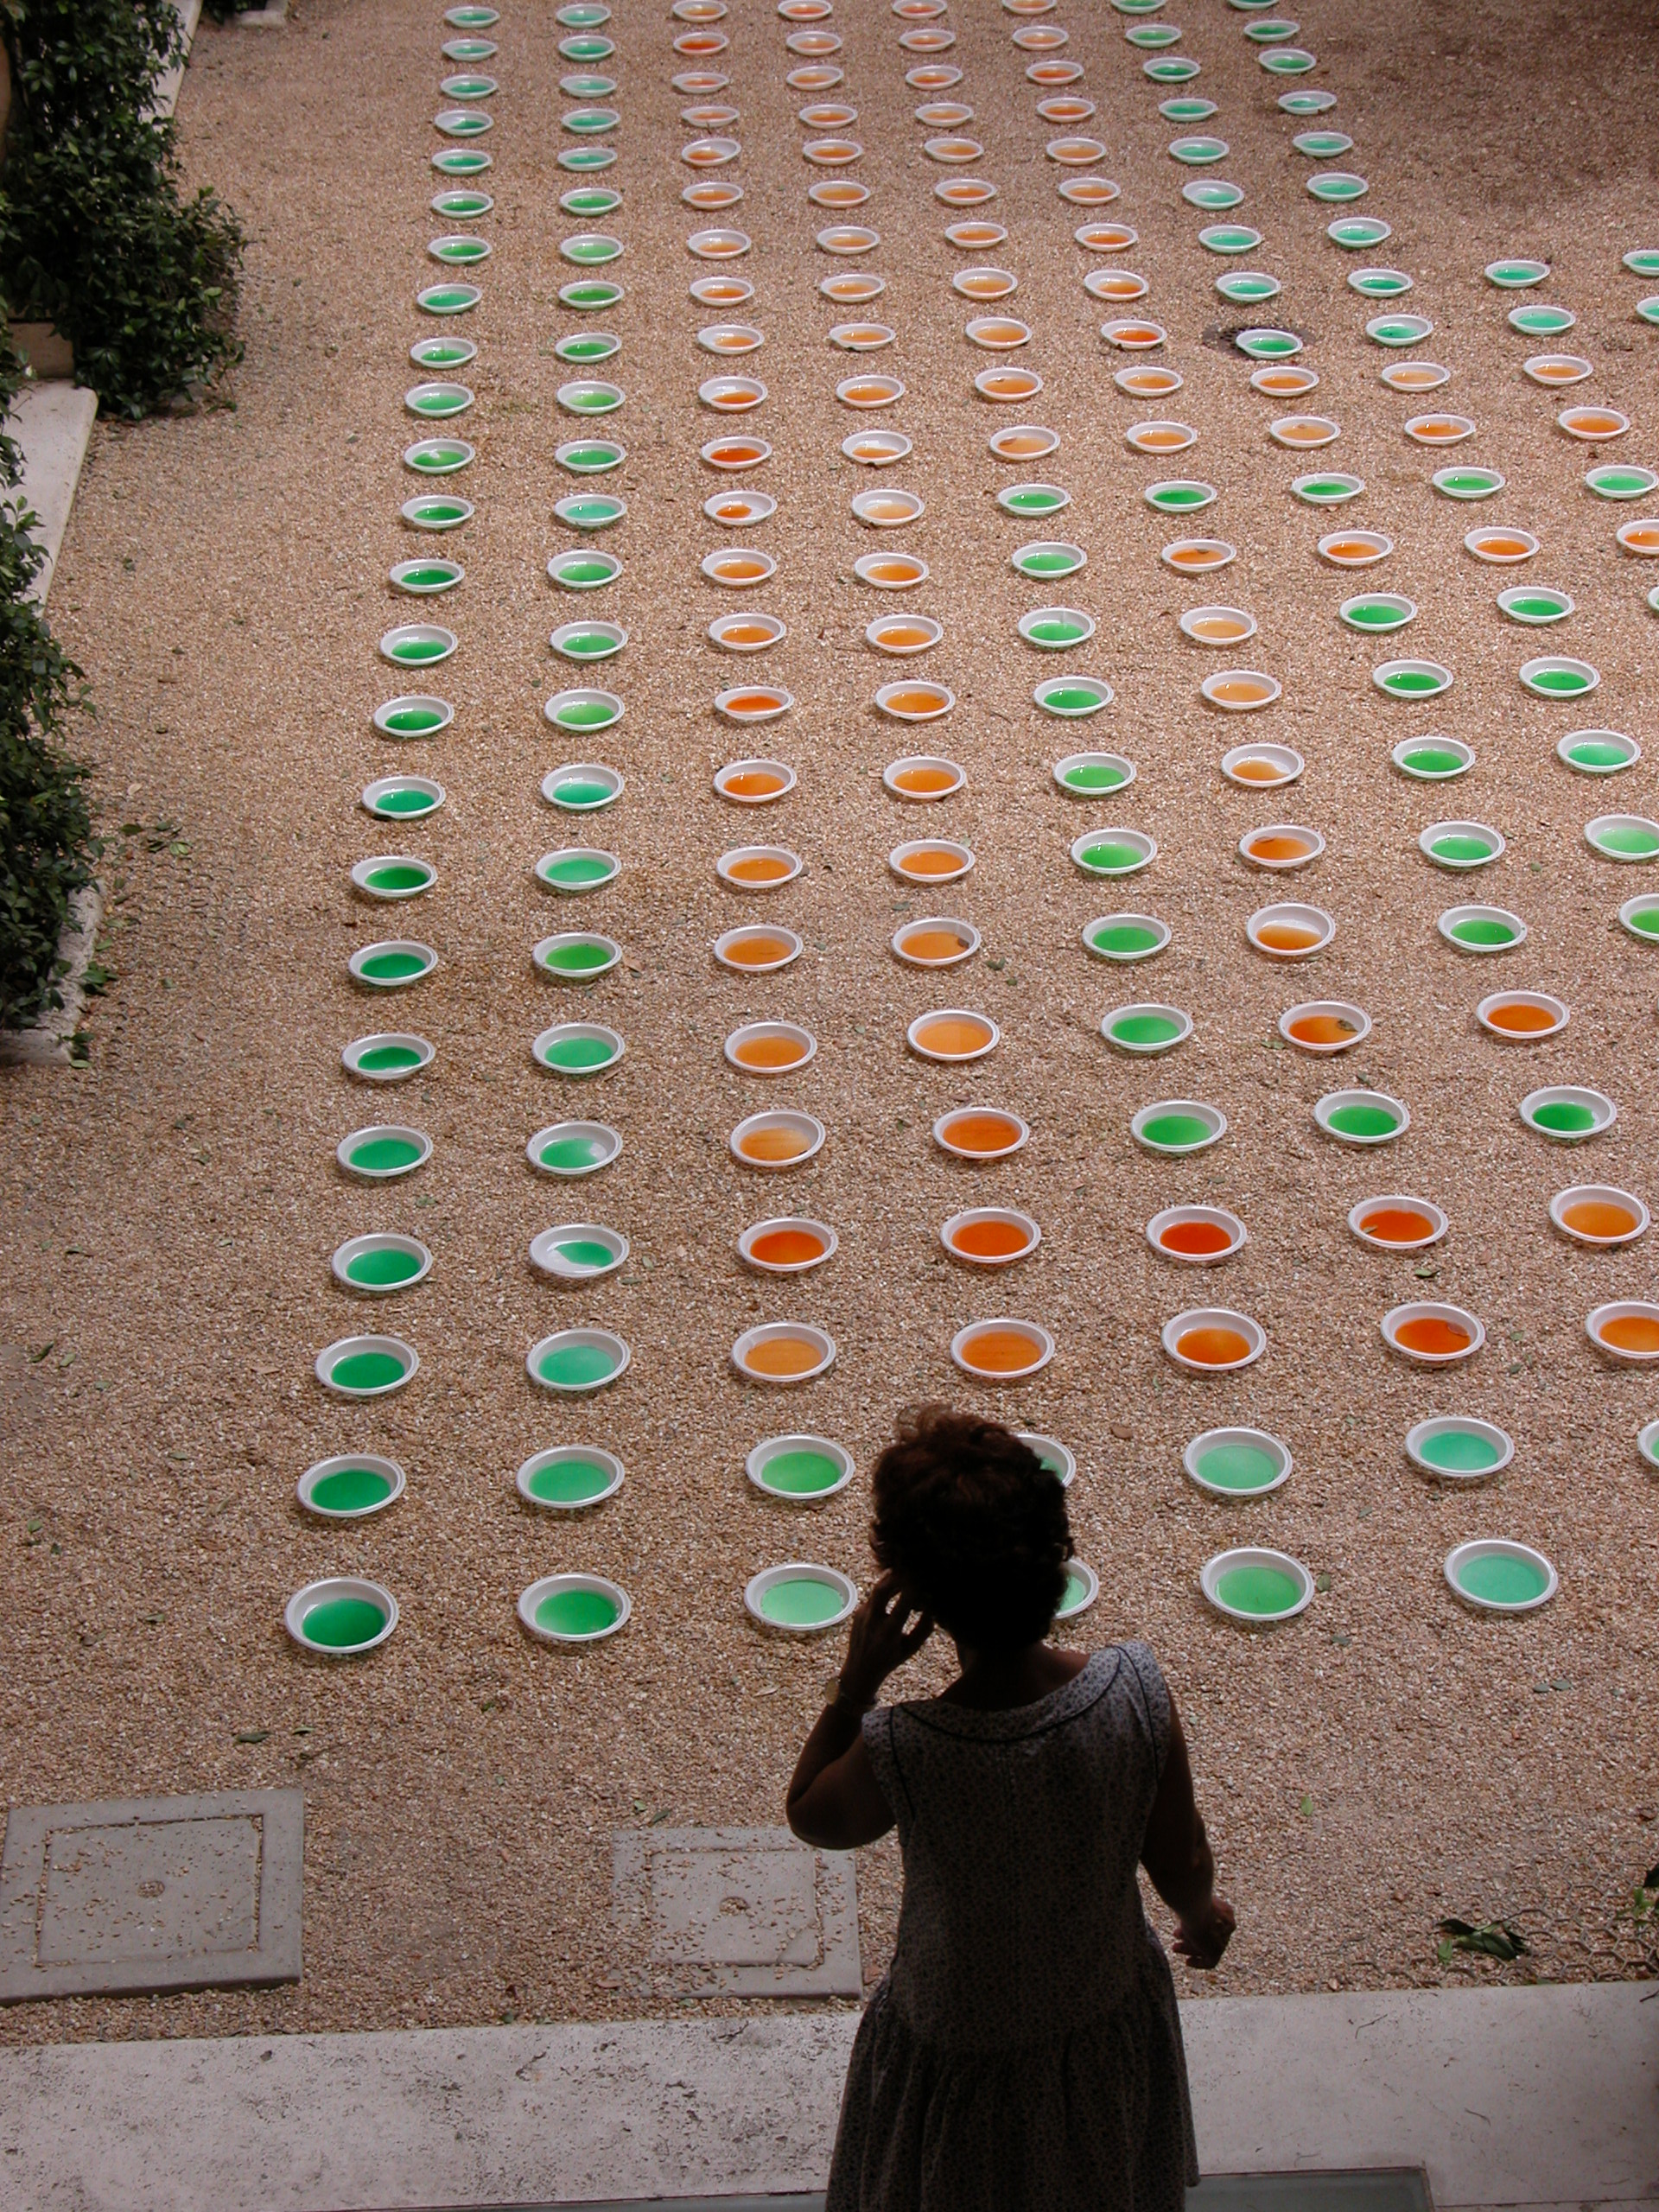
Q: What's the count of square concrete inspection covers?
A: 2